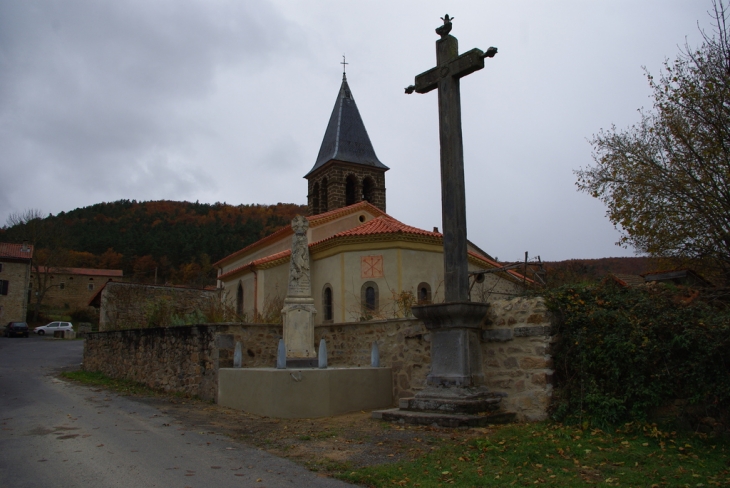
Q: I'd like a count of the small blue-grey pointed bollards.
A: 4